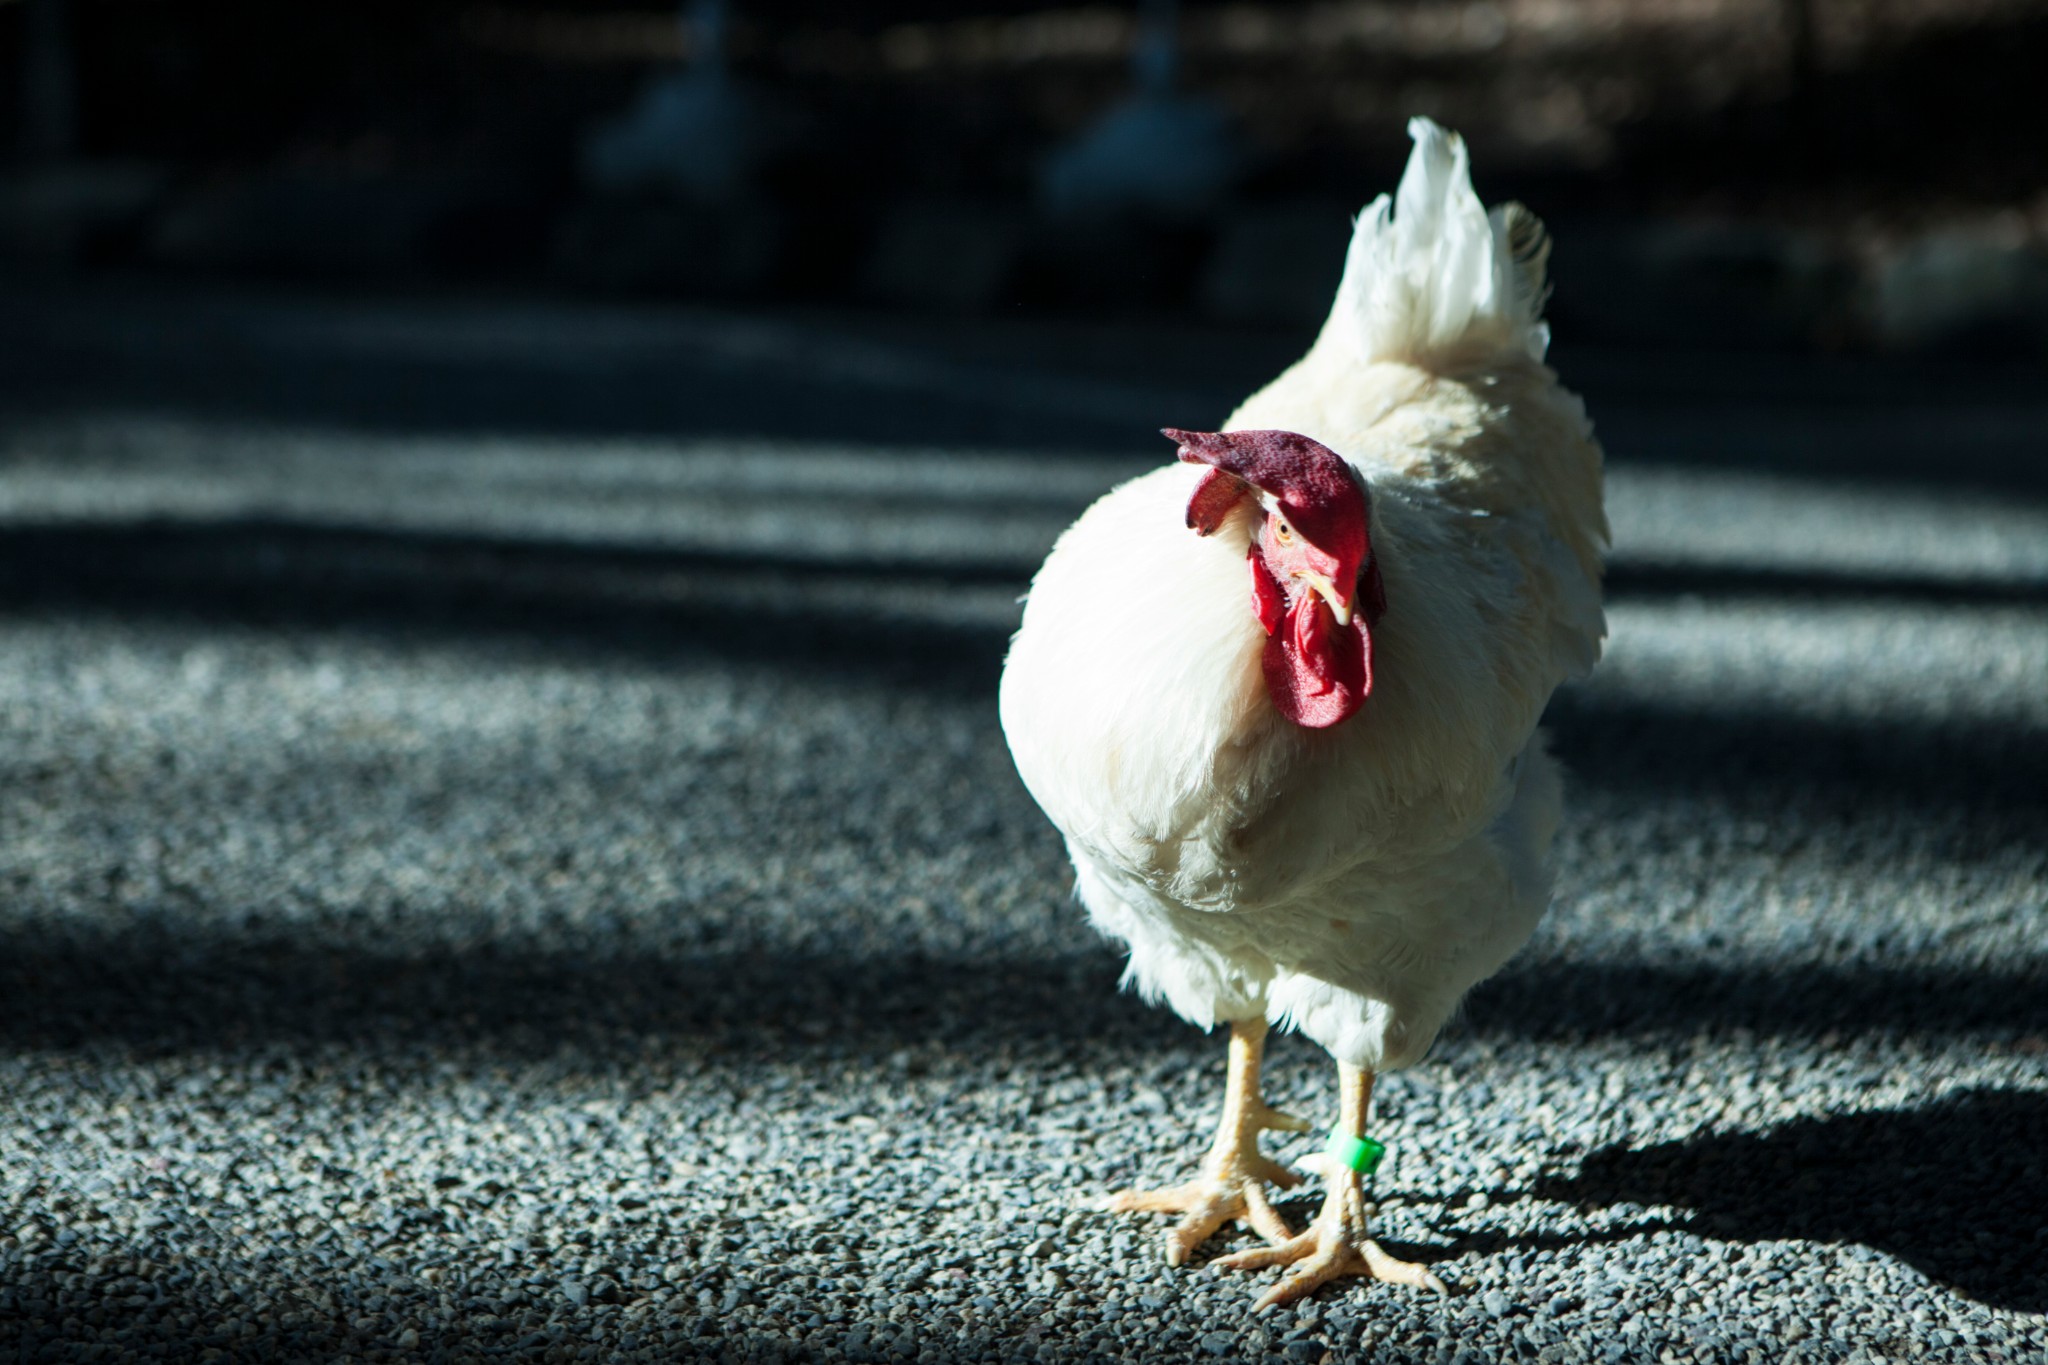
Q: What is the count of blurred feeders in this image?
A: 2